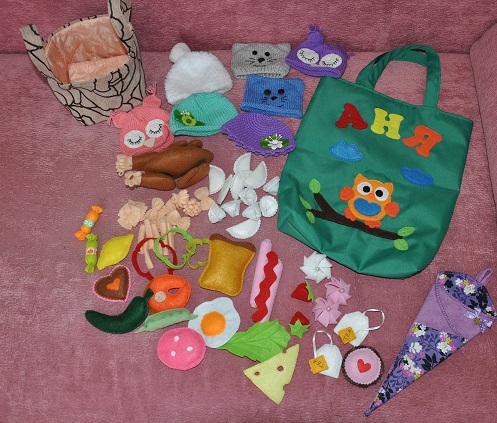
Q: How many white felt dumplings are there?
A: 12